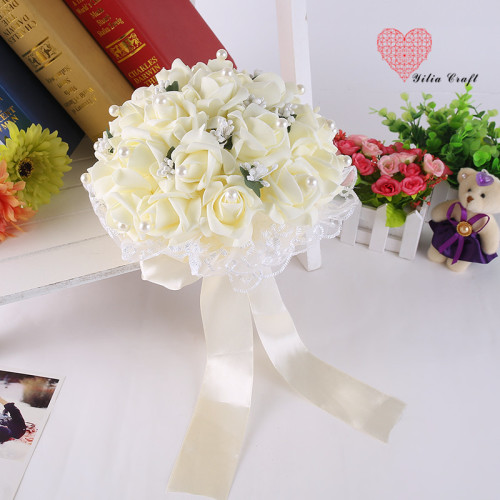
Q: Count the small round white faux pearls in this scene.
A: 15